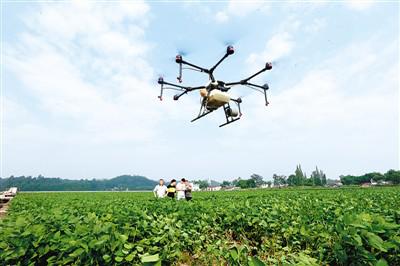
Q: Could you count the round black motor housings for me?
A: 7